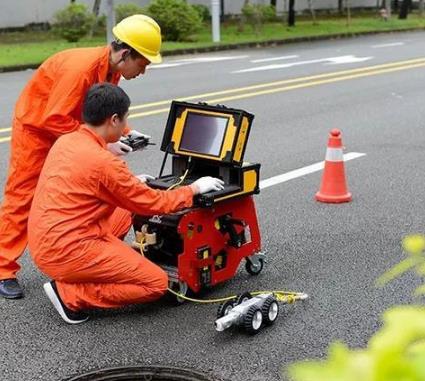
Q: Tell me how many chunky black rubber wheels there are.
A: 4